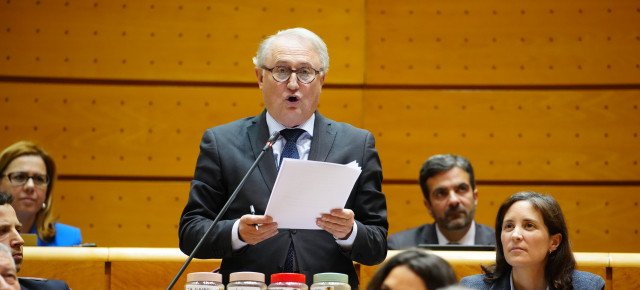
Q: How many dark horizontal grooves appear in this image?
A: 2